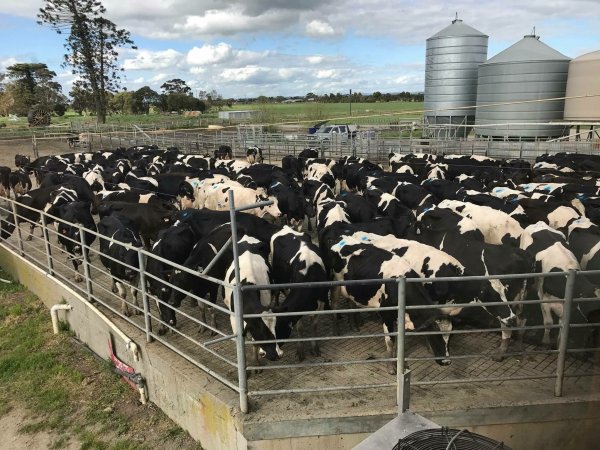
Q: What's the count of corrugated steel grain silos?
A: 2